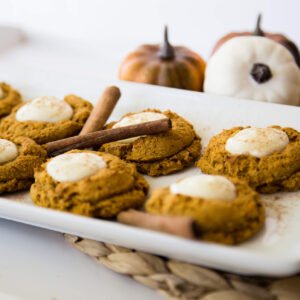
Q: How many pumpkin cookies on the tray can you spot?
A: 7